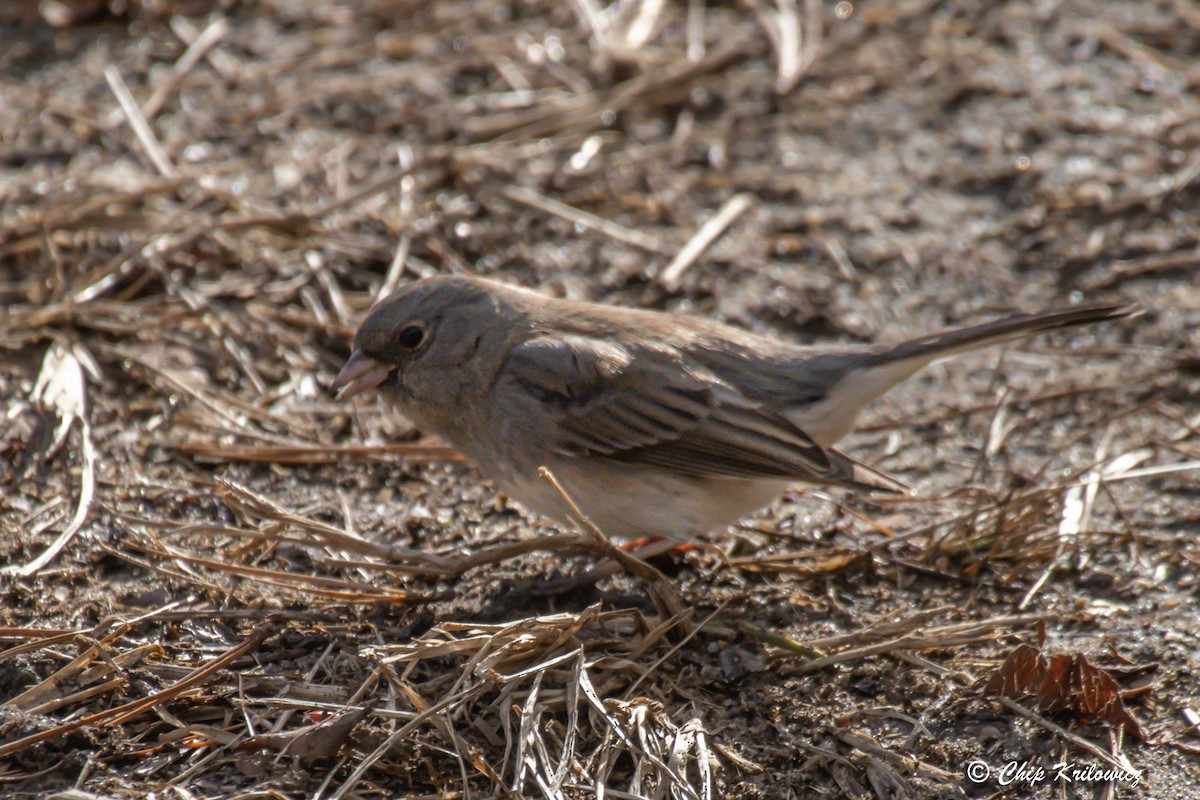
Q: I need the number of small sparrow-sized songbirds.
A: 1